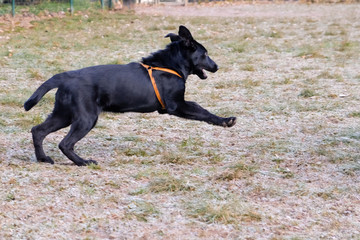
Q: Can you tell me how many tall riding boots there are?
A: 0